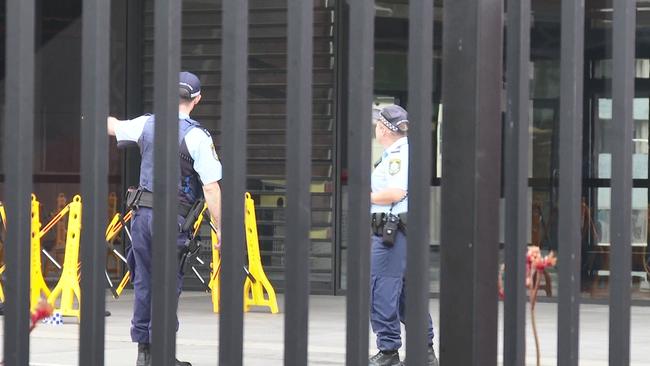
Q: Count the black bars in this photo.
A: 11